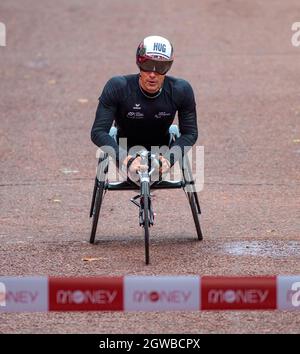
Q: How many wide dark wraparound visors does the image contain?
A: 1